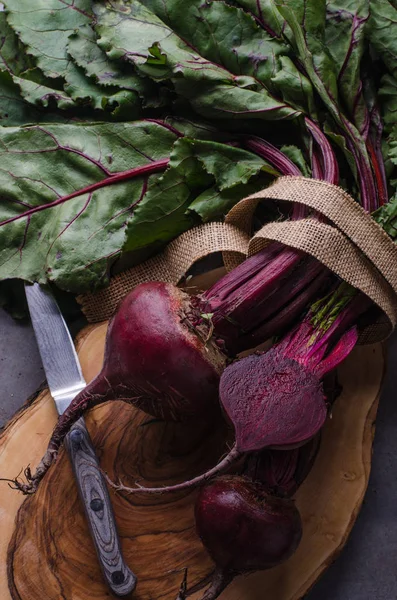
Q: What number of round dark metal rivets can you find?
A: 3